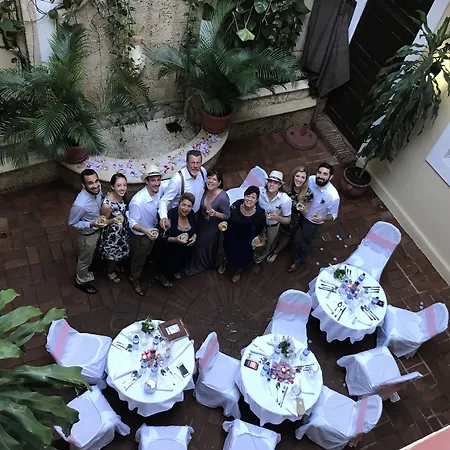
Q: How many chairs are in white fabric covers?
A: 11